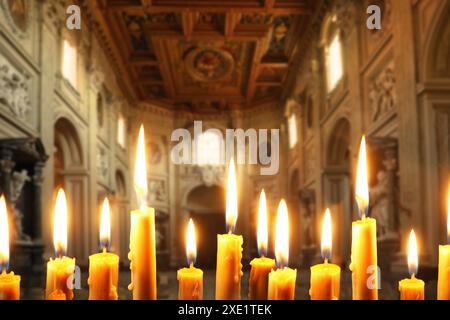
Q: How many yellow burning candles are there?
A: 12